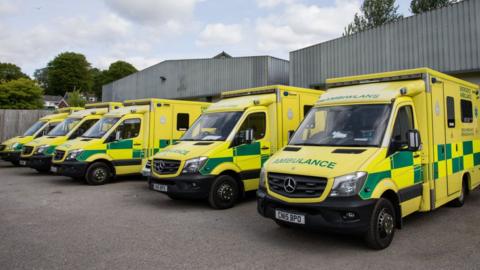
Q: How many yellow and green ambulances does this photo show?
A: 5